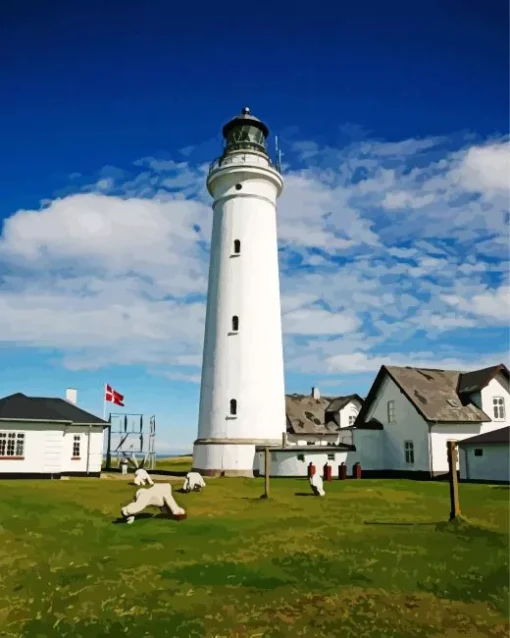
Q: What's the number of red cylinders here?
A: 4